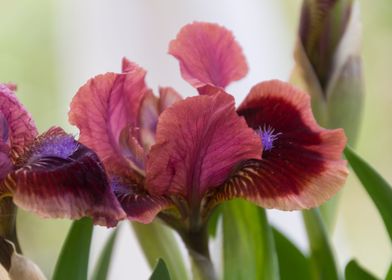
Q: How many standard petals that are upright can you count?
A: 3